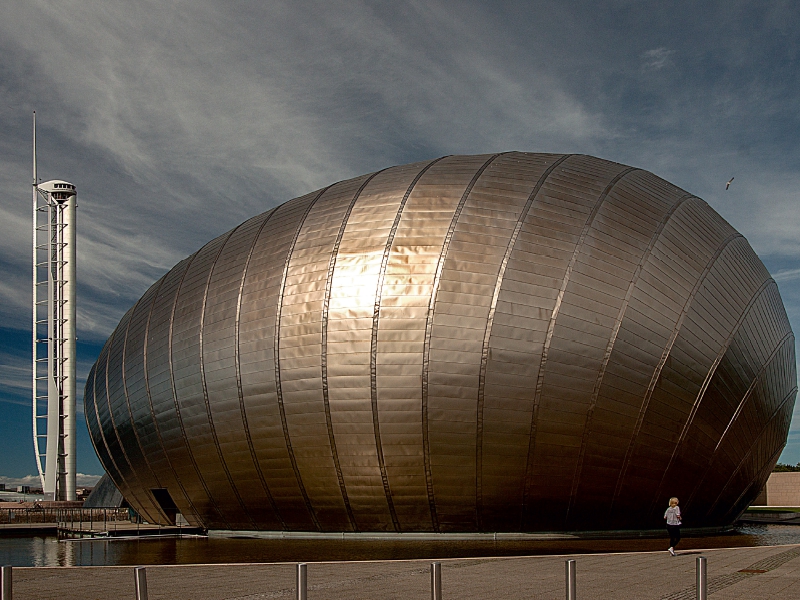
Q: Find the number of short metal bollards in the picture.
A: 6